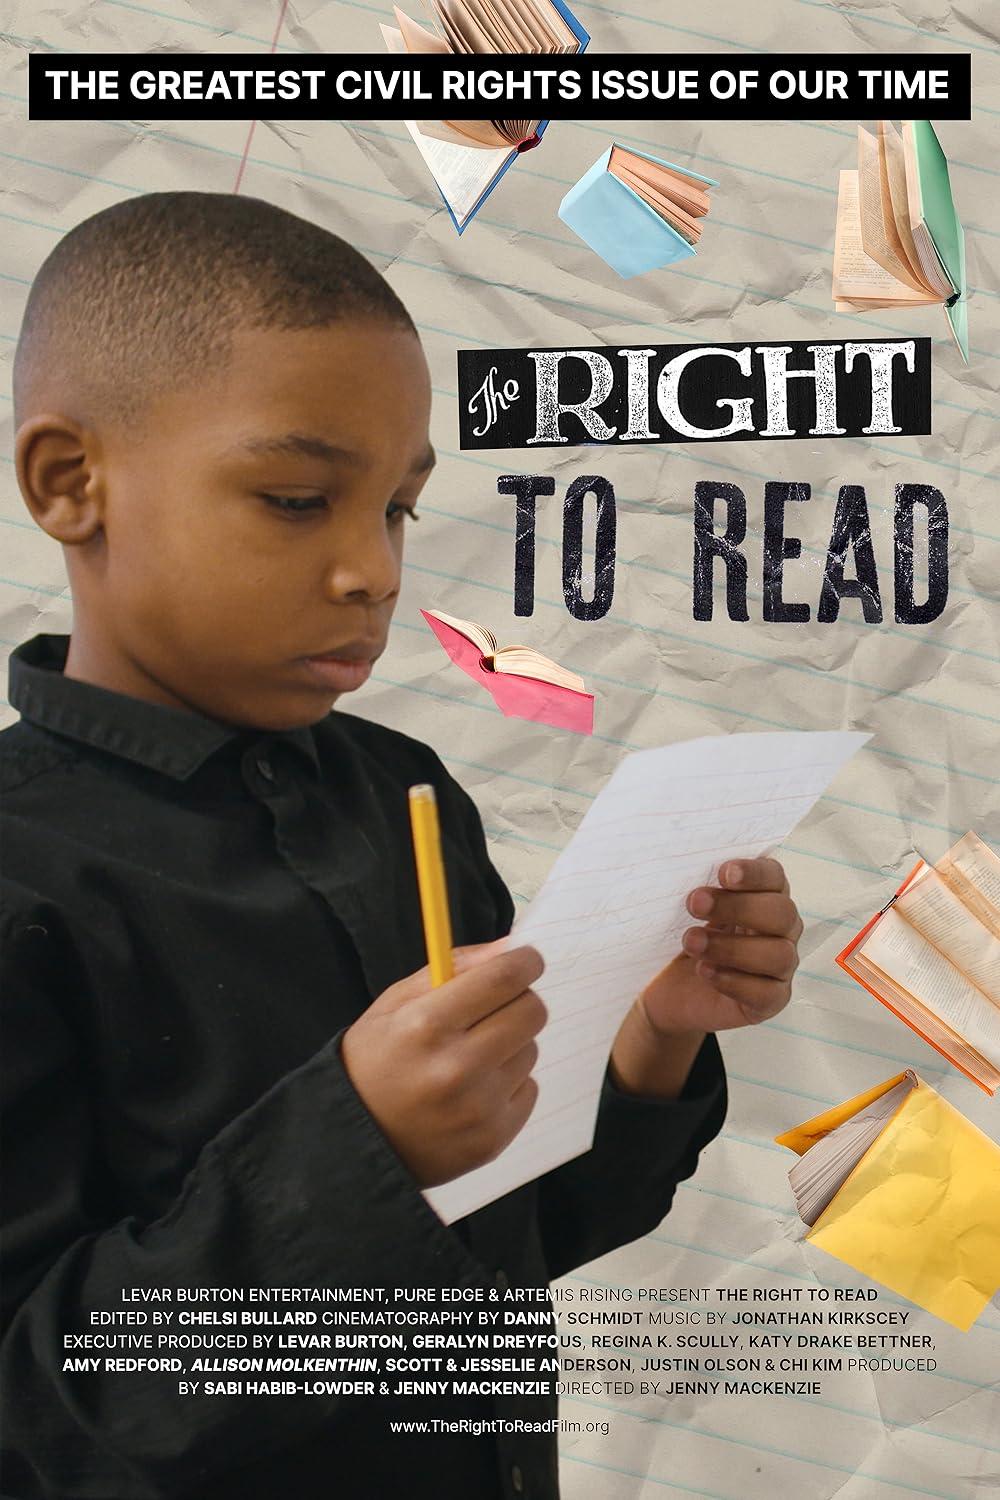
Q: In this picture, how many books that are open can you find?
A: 6